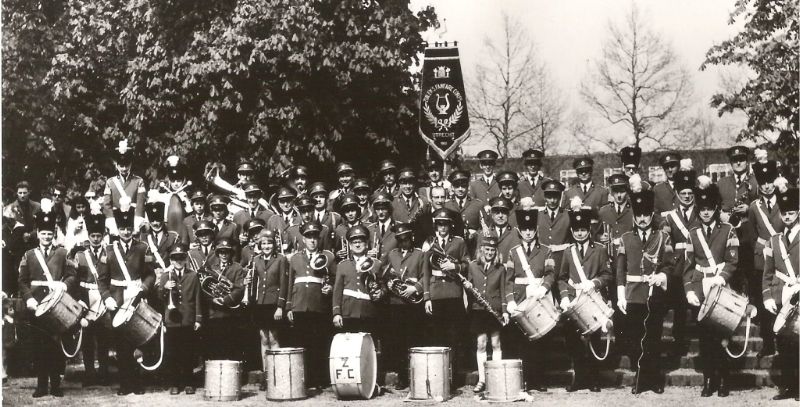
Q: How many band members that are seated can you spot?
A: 0